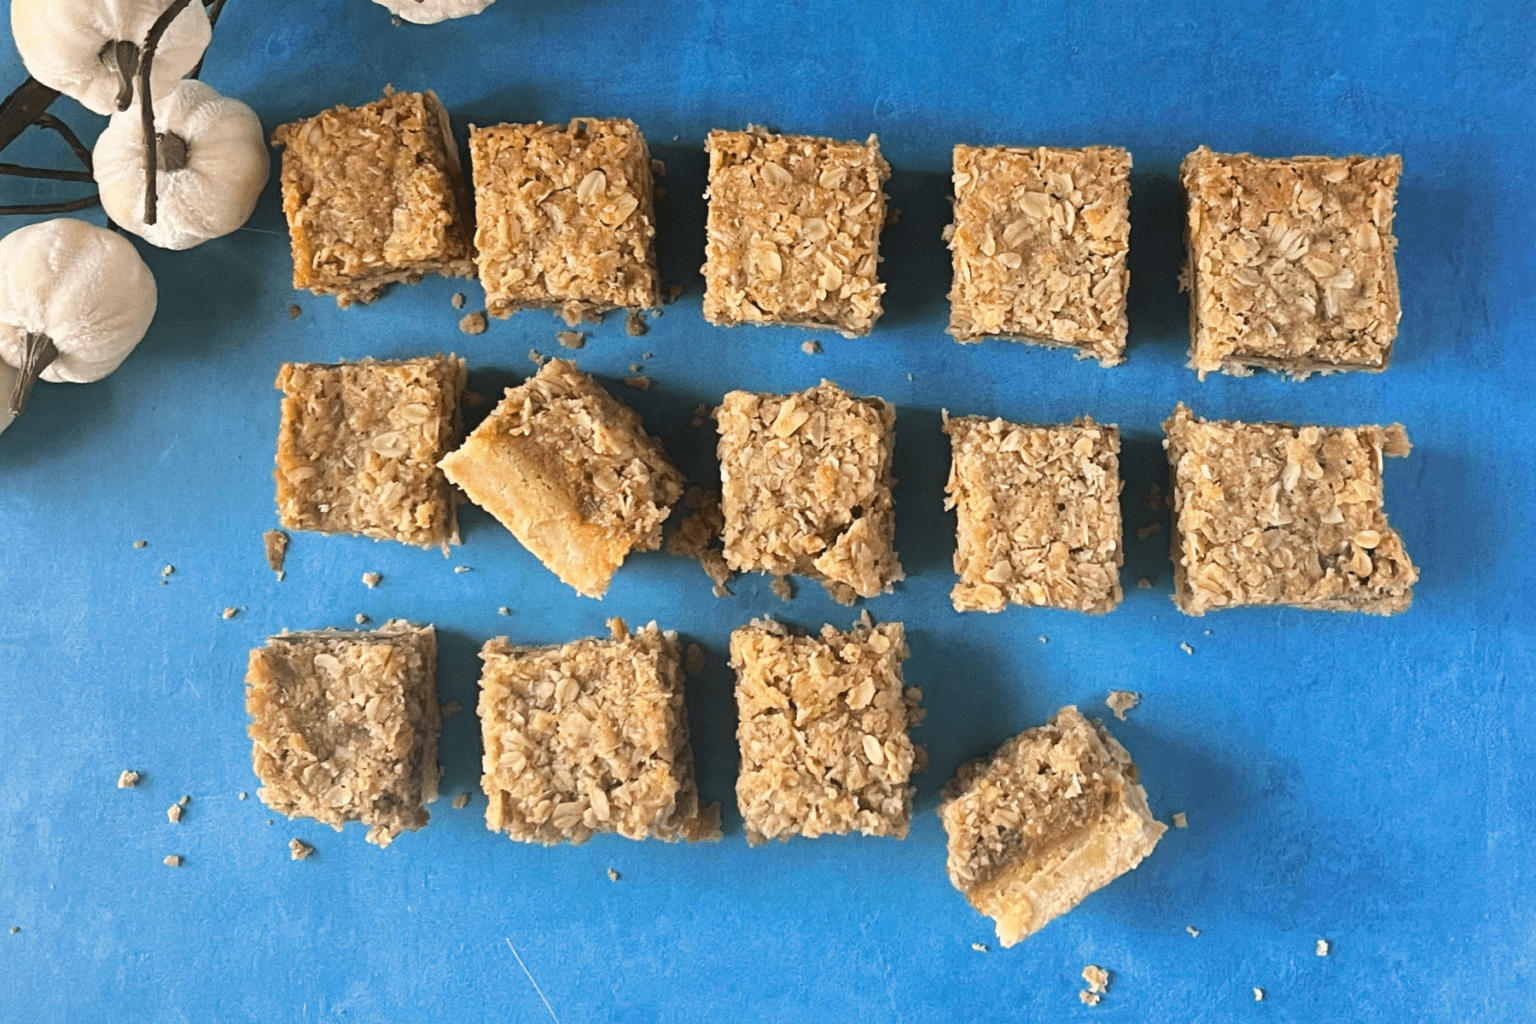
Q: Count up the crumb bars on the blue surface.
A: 14